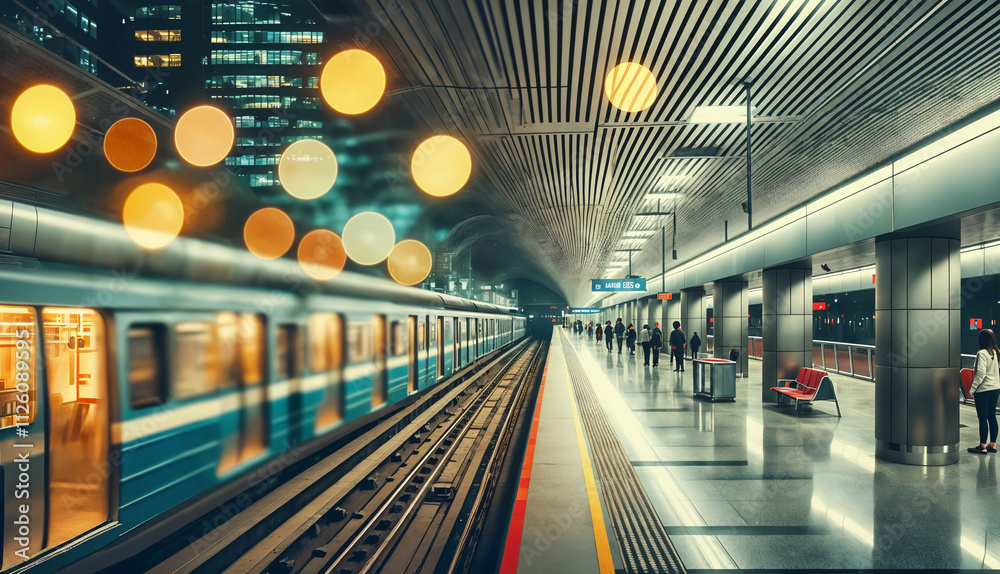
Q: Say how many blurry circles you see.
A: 12